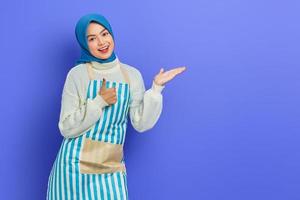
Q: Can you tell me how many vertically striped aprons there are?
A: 1